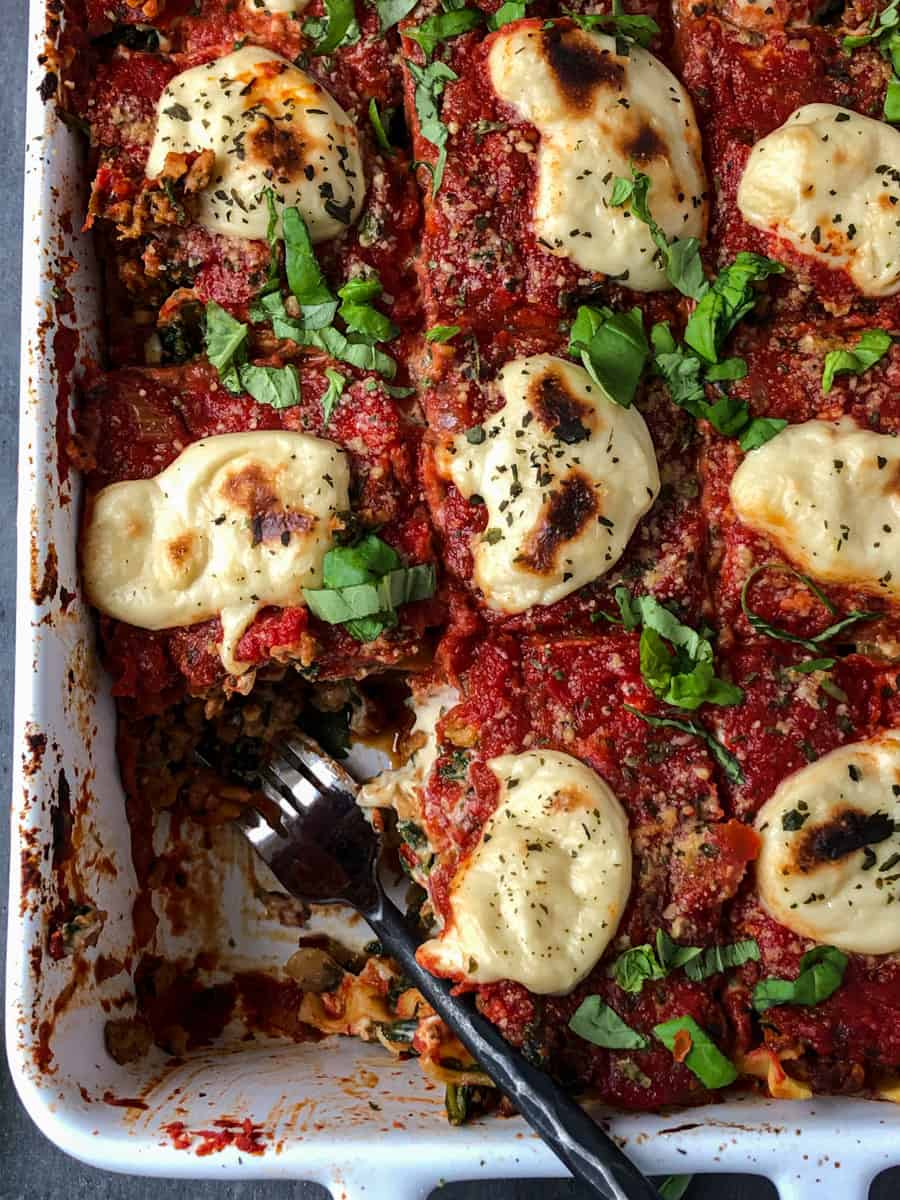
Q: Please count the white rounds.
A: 8